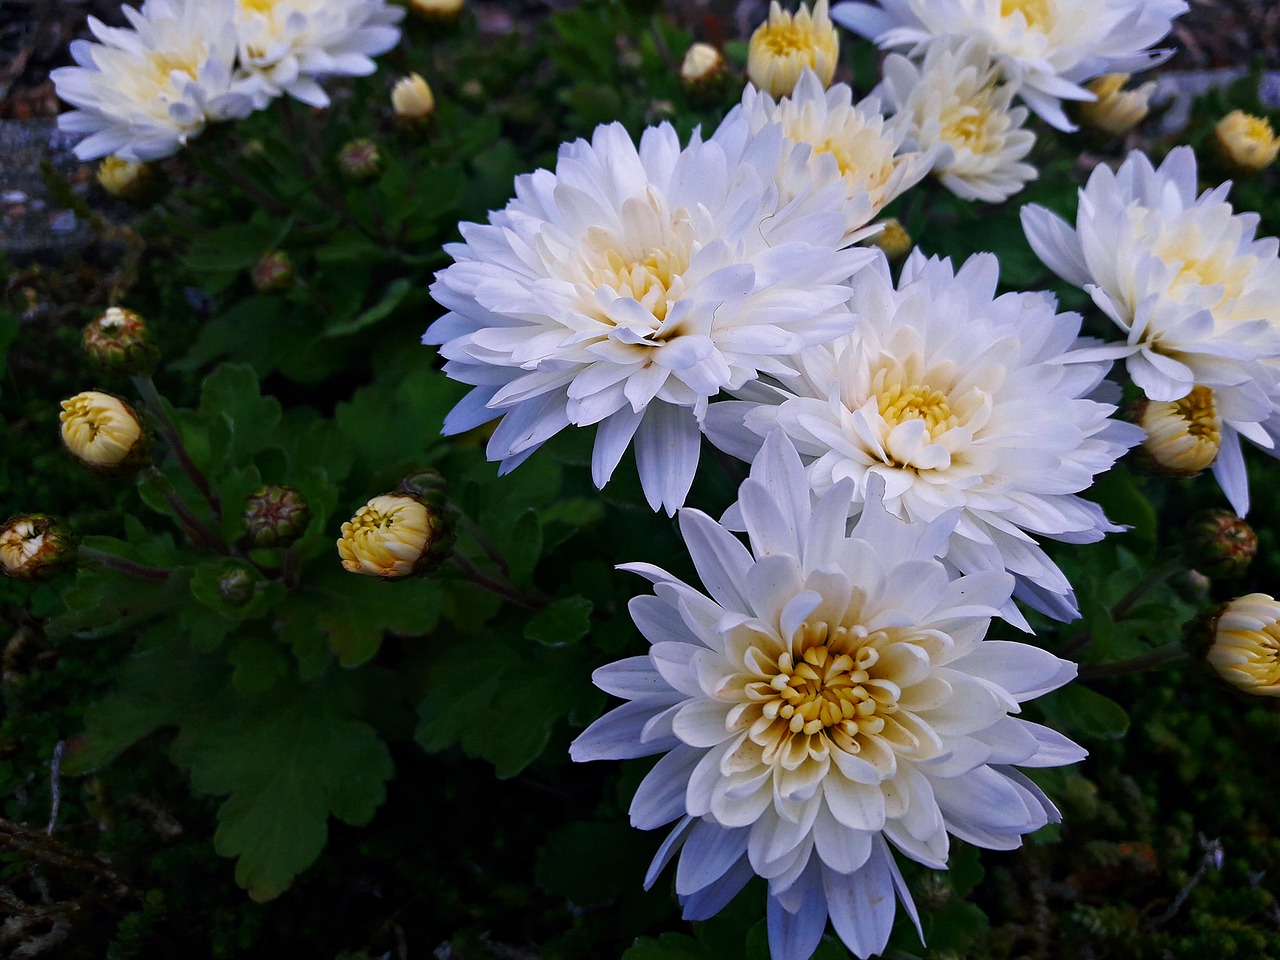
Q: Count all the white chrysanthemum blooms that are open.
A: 9